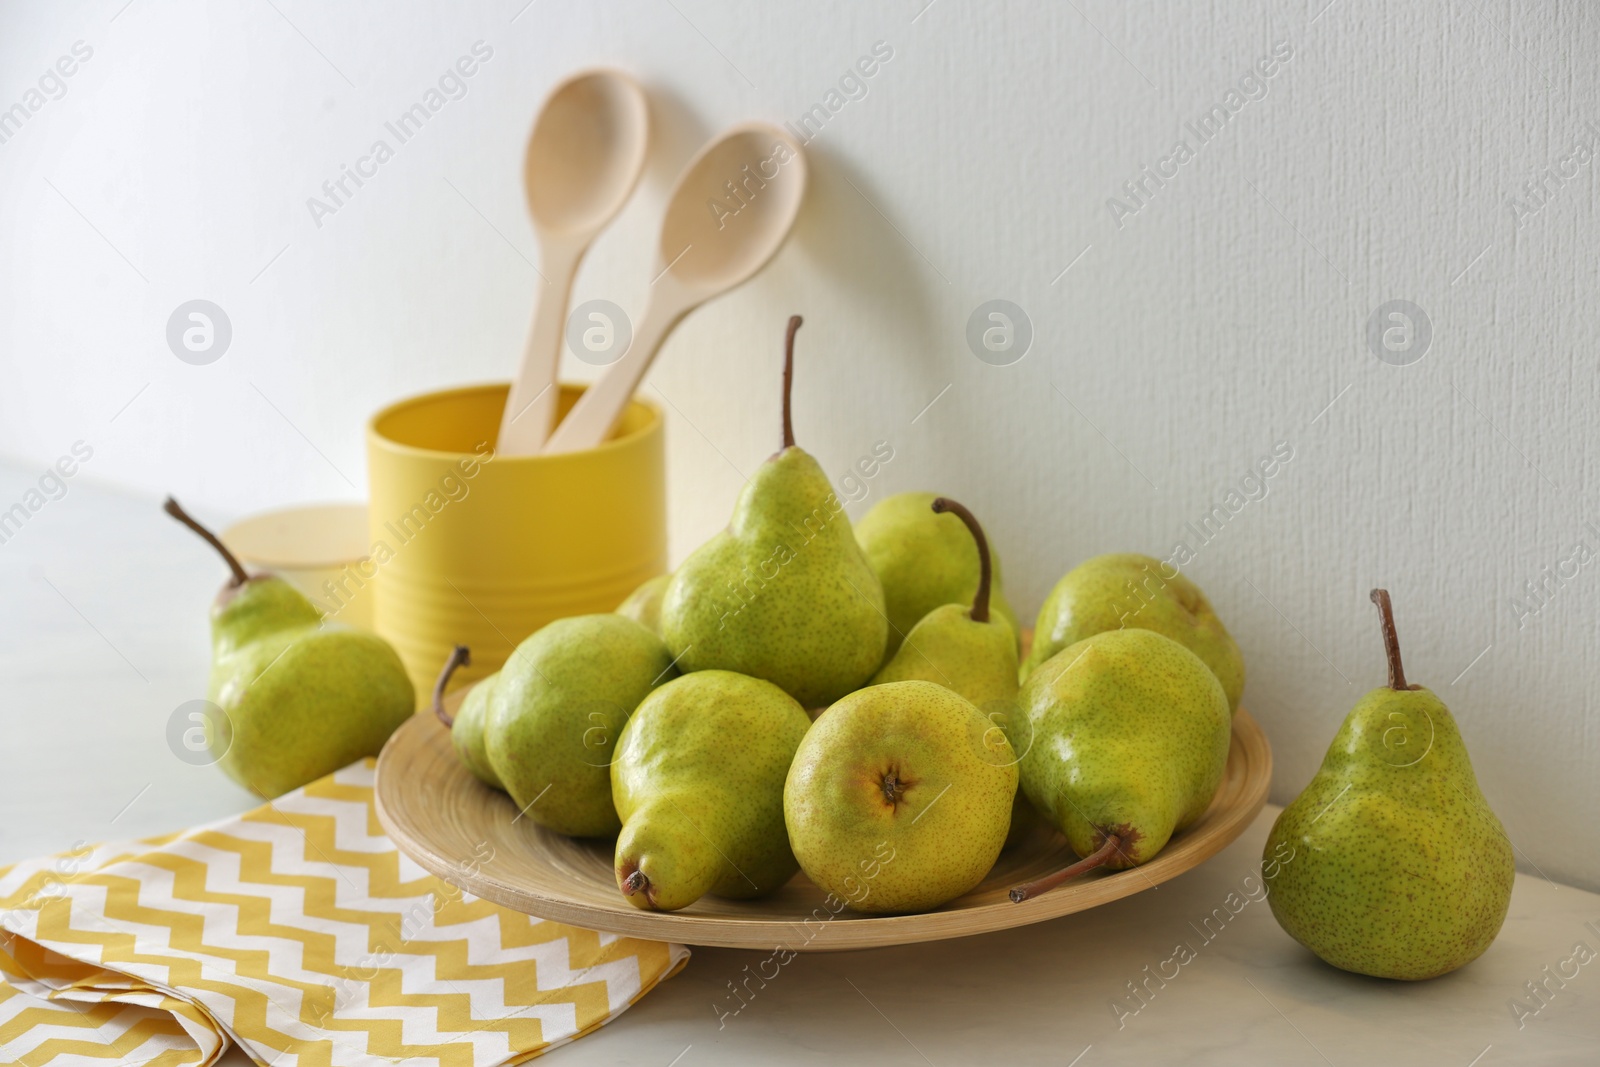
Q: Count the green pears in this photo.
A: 11